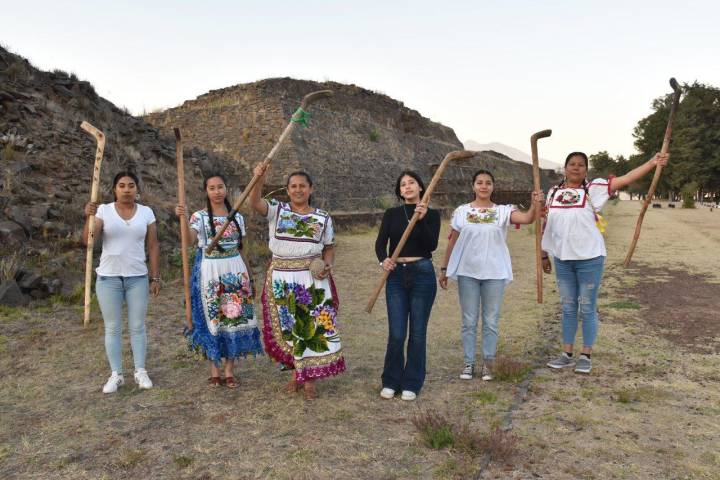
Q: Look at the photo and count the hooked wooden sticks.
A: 6